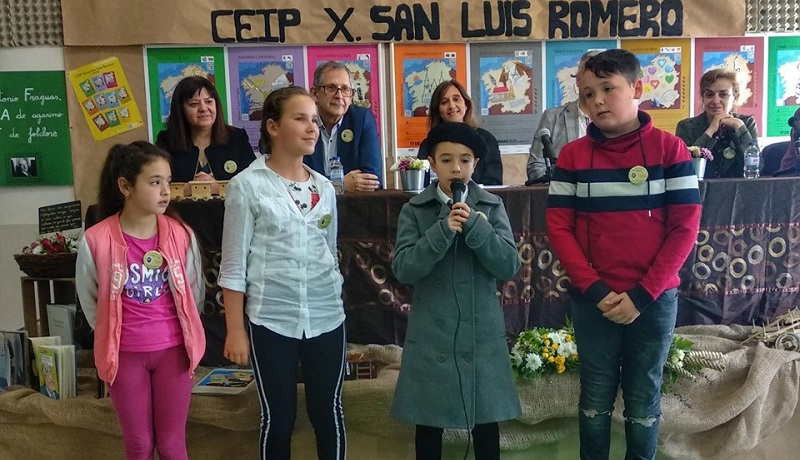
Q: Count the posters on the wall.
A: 11